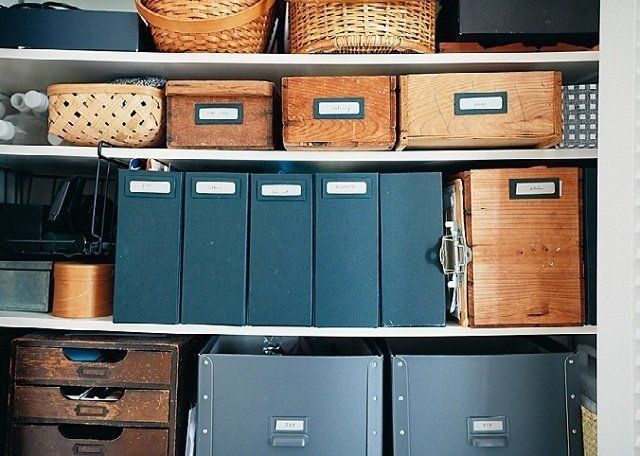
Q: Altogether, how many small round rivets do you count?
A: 12